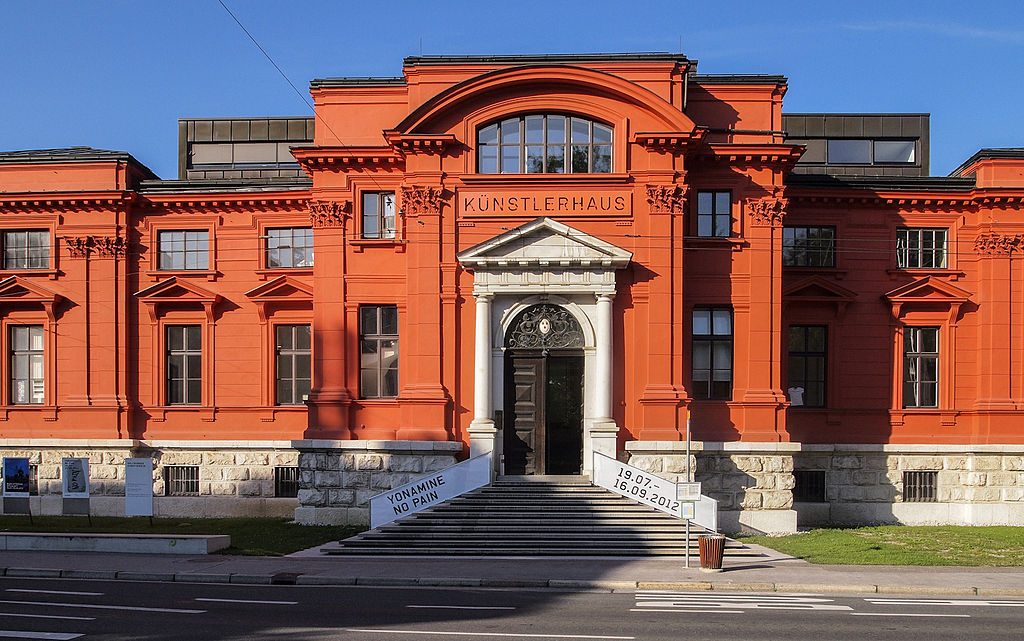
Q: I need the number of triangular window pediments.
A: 5